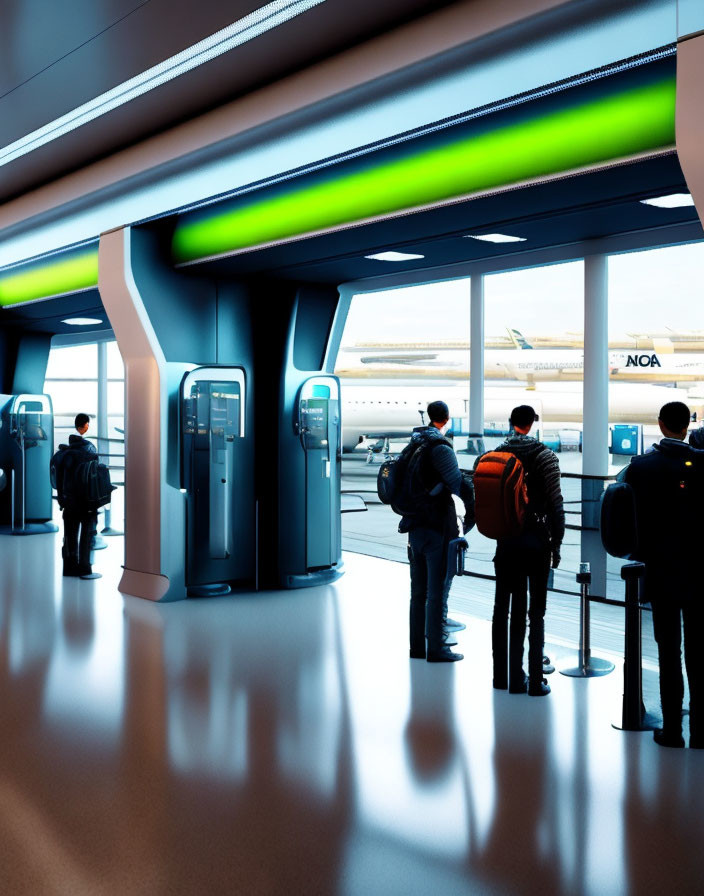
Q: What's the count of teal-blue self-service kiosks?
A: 3